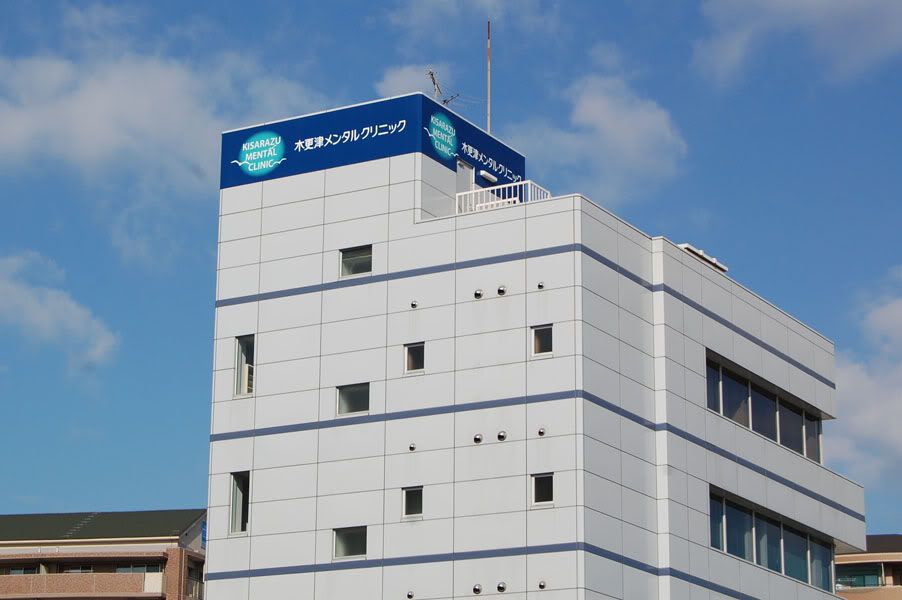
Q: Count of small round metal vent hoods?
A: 12